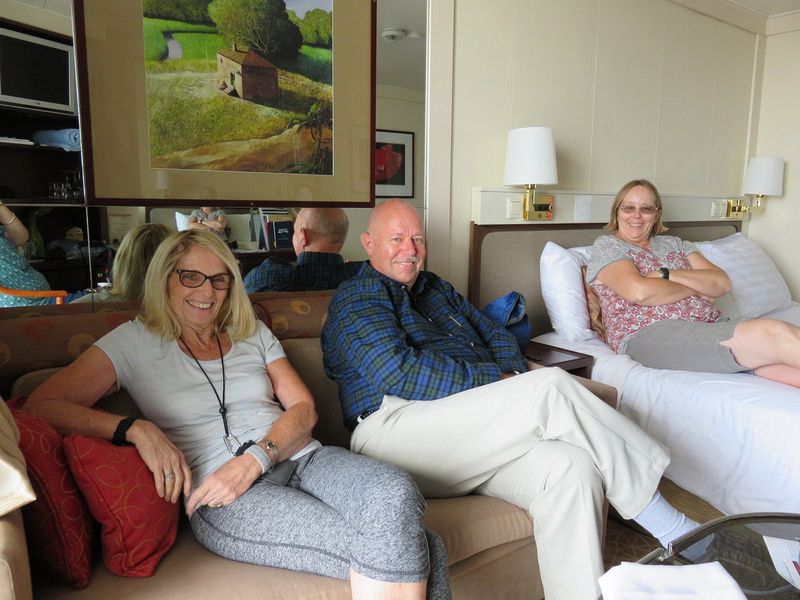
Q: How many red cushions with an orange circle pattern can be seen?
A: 2